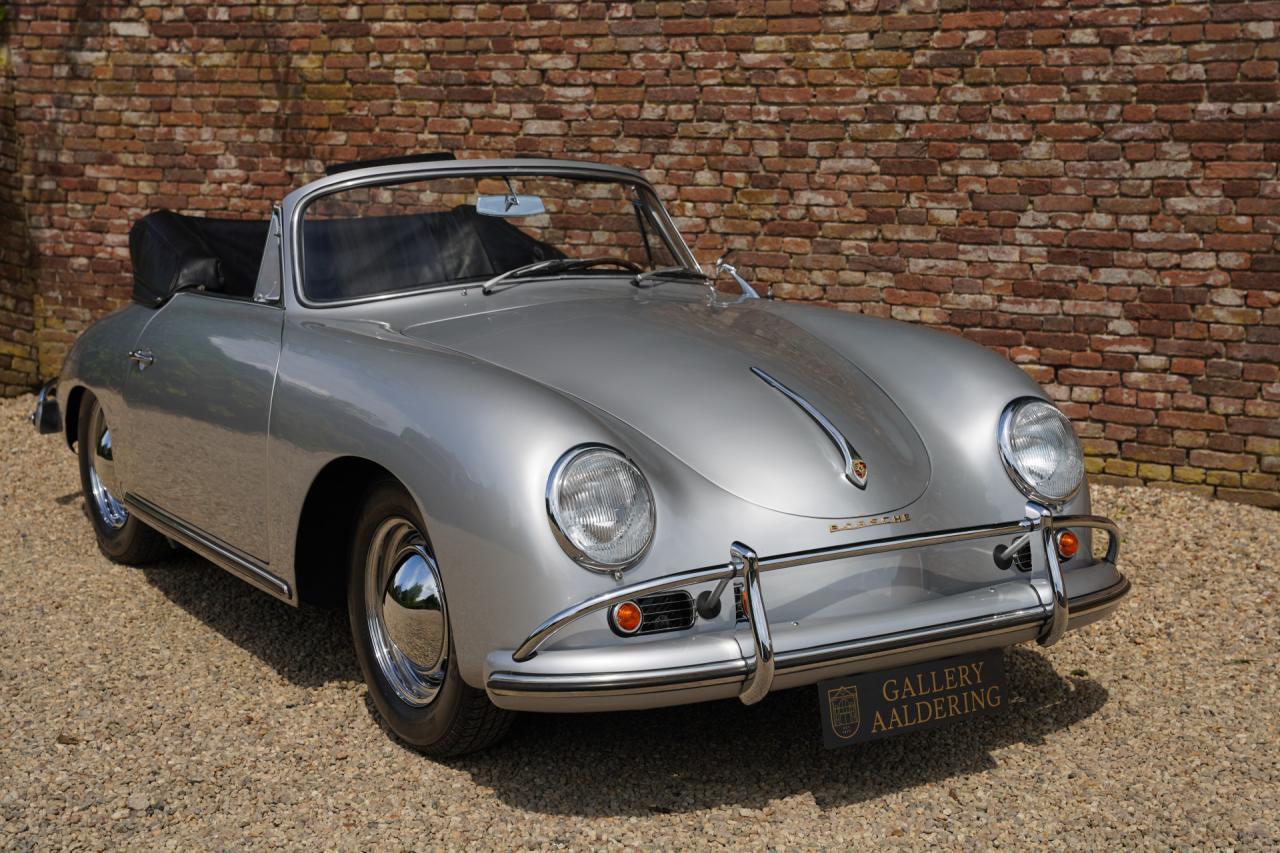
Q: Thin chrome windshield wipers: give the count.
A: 2